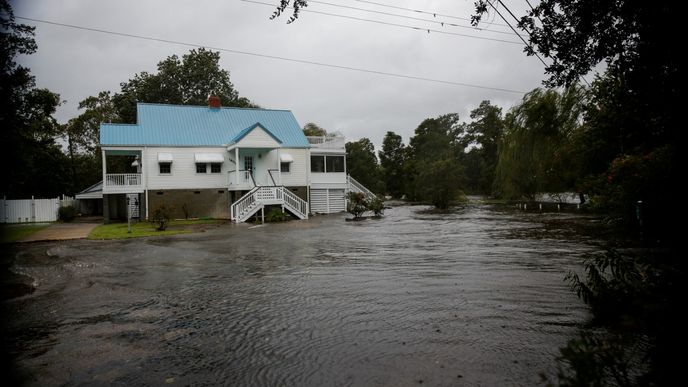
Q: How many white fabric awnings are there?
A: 3